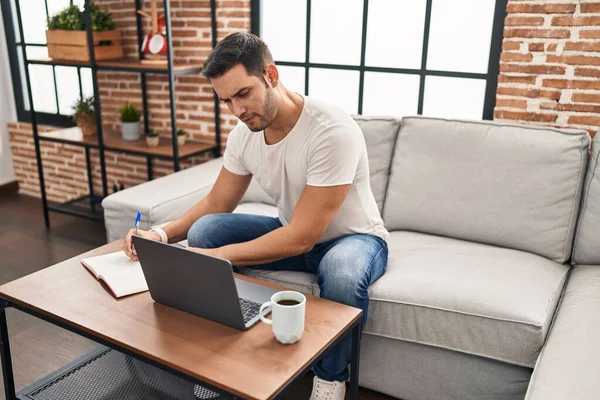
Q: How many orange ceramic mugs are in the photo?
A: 0